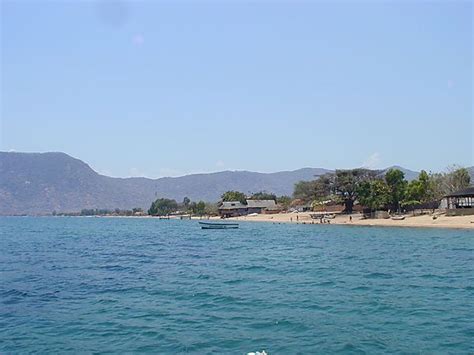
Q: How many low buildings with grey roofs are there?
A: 2